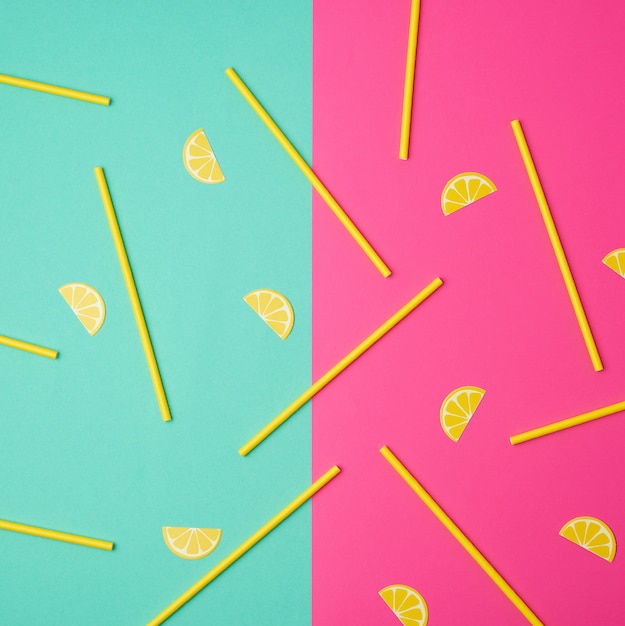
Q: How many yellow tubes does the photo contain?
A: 11